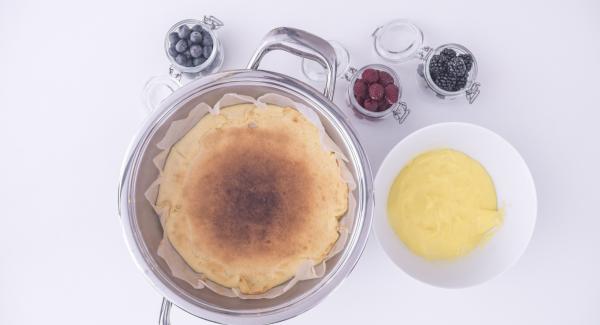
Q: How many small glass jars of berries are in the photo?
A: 3